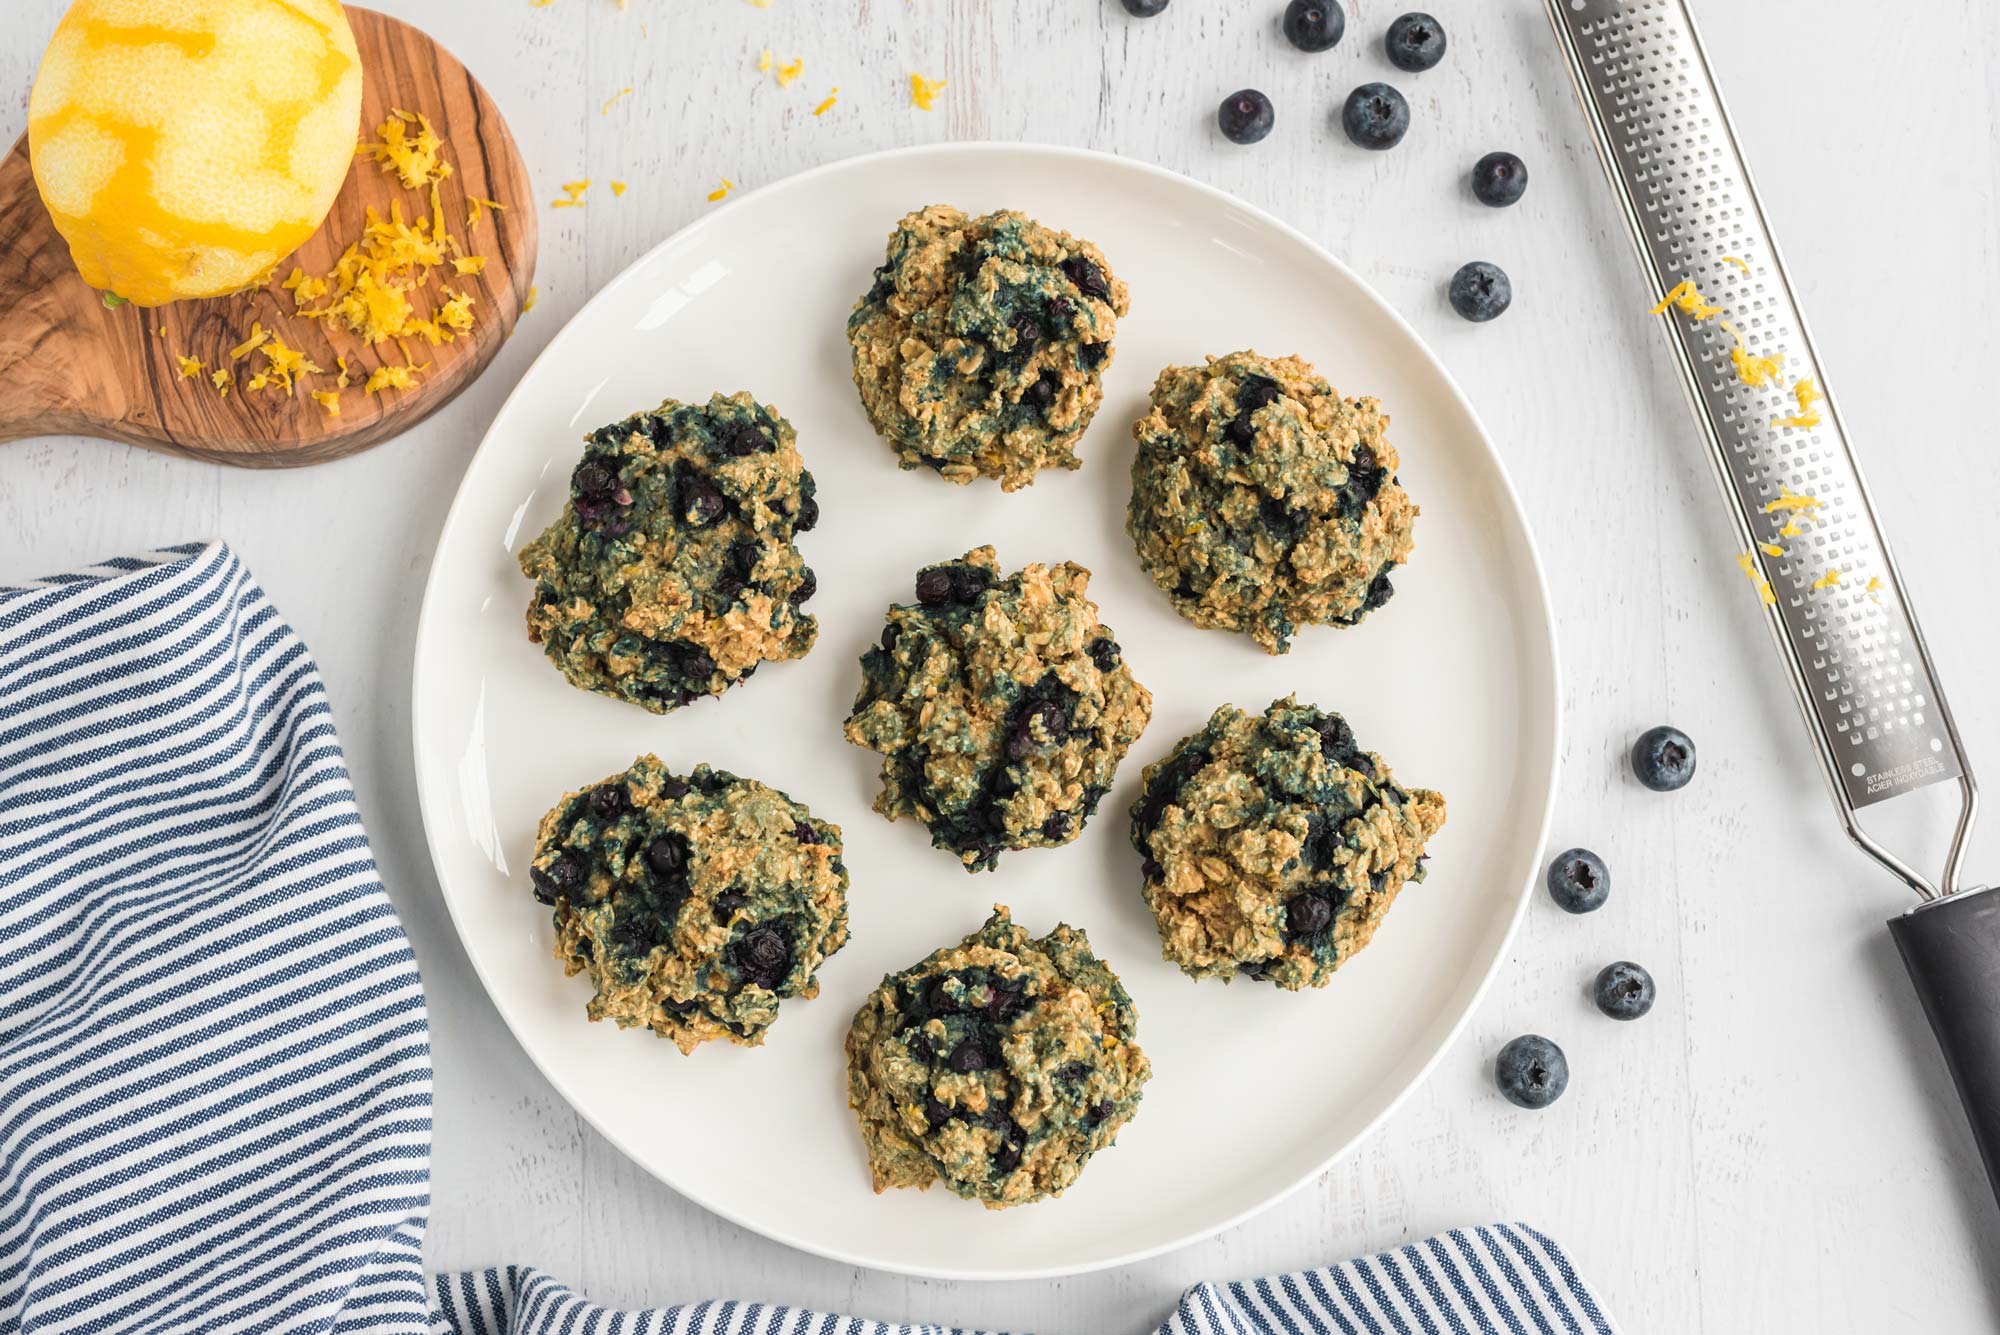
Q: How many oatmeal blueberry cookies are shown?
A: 7